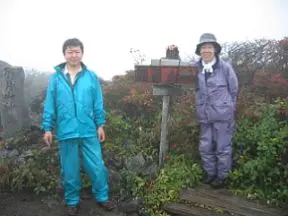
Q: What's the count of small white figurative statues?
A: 0